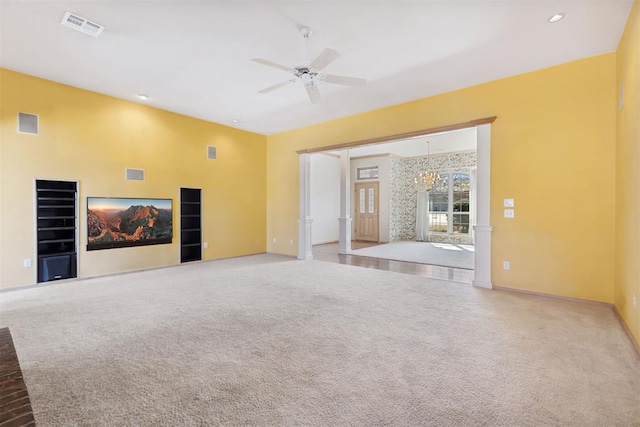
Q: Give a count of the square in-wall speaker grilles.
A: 3